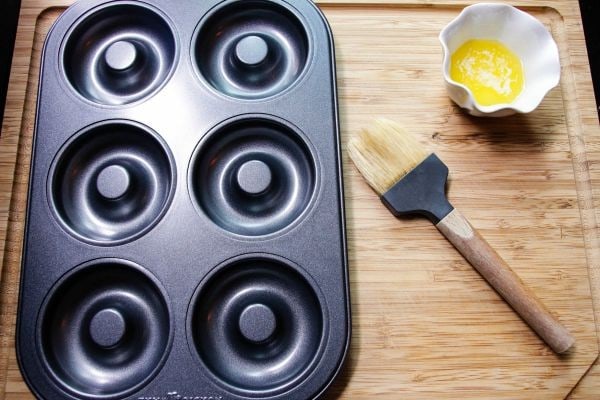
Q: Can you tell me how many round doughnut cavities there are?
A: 6